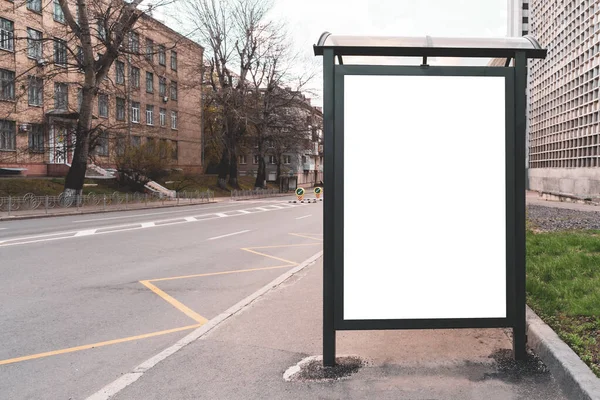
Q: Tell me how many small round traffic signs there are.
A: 2